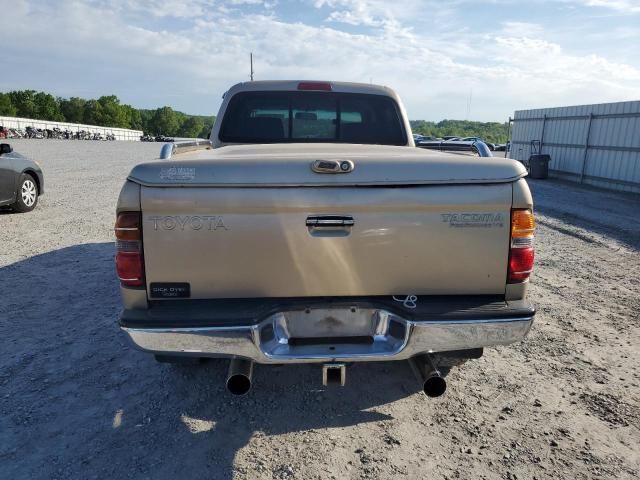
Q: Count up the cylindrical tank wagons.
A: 0